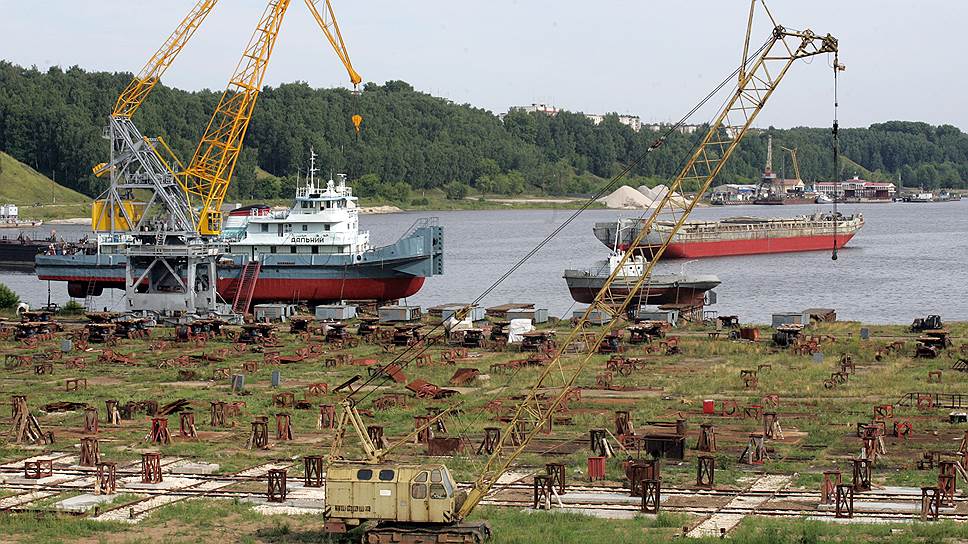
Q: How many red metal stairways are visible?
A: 1